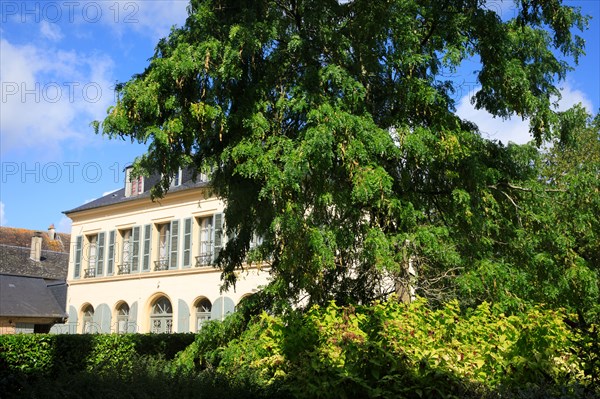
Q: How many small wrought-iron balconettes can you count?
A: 4